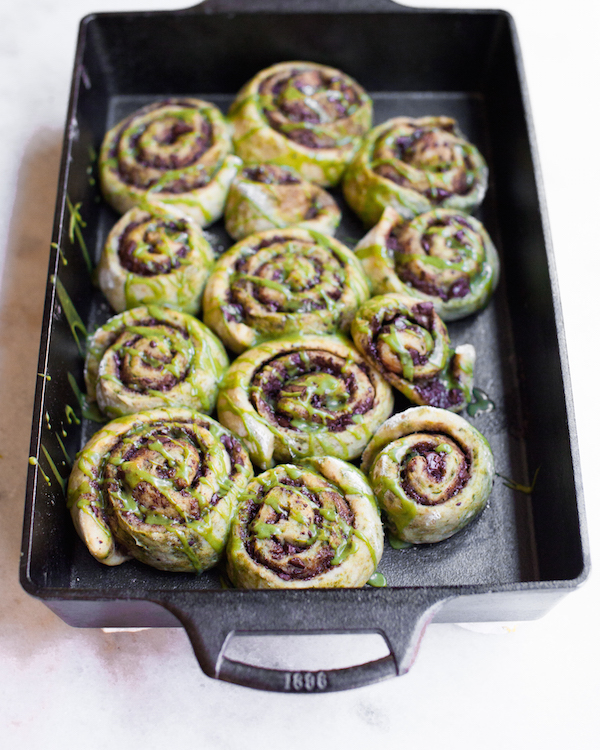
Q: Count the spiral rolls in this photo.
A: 13